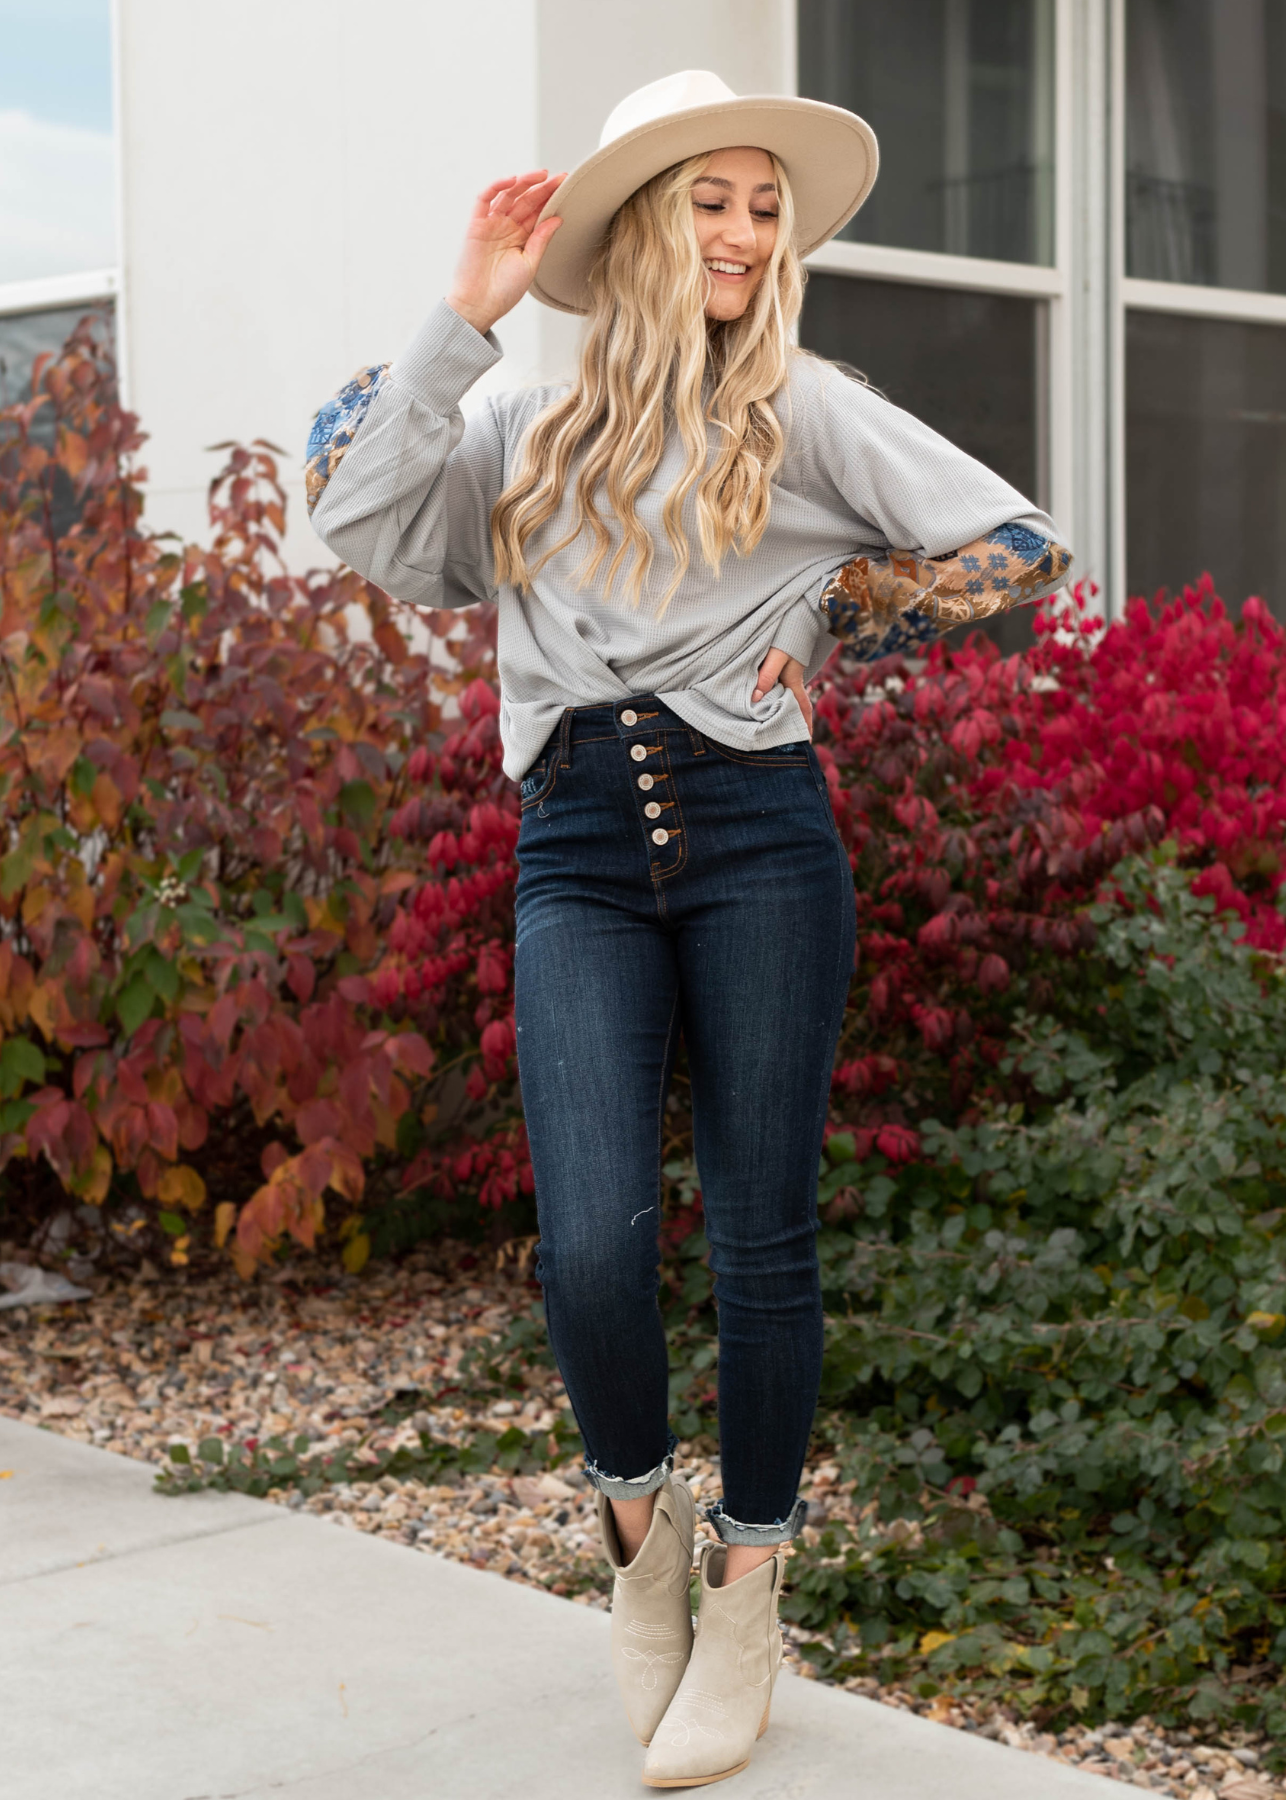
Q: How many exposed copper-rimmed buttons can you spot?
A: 5